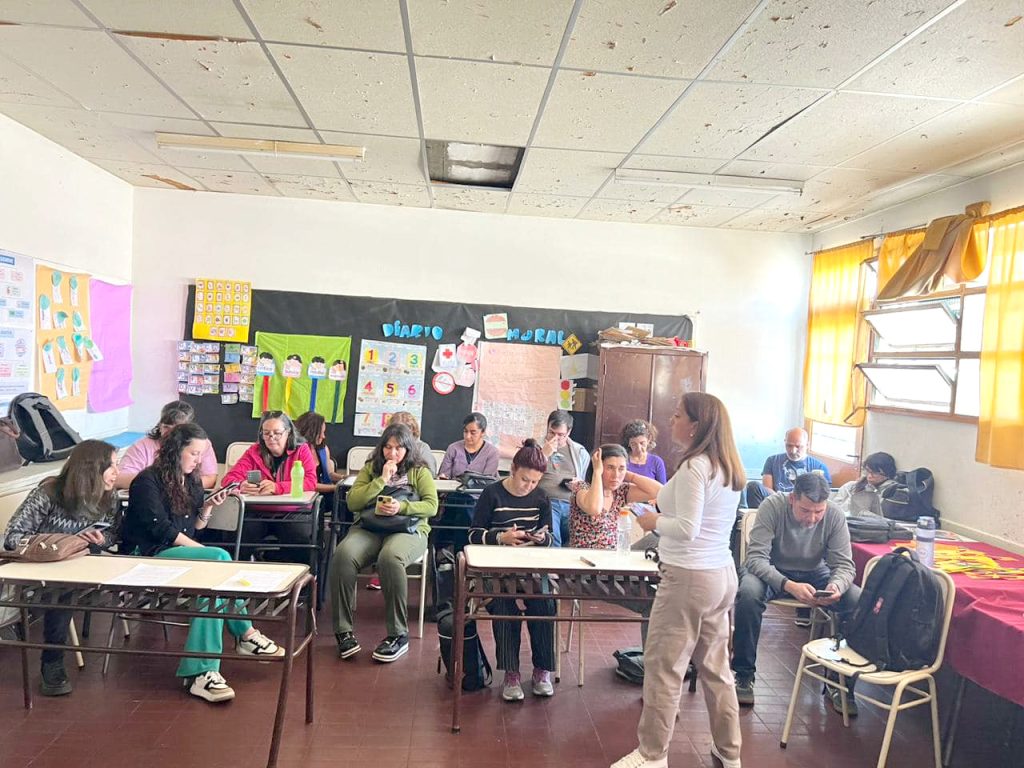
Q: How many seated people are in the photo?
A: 15